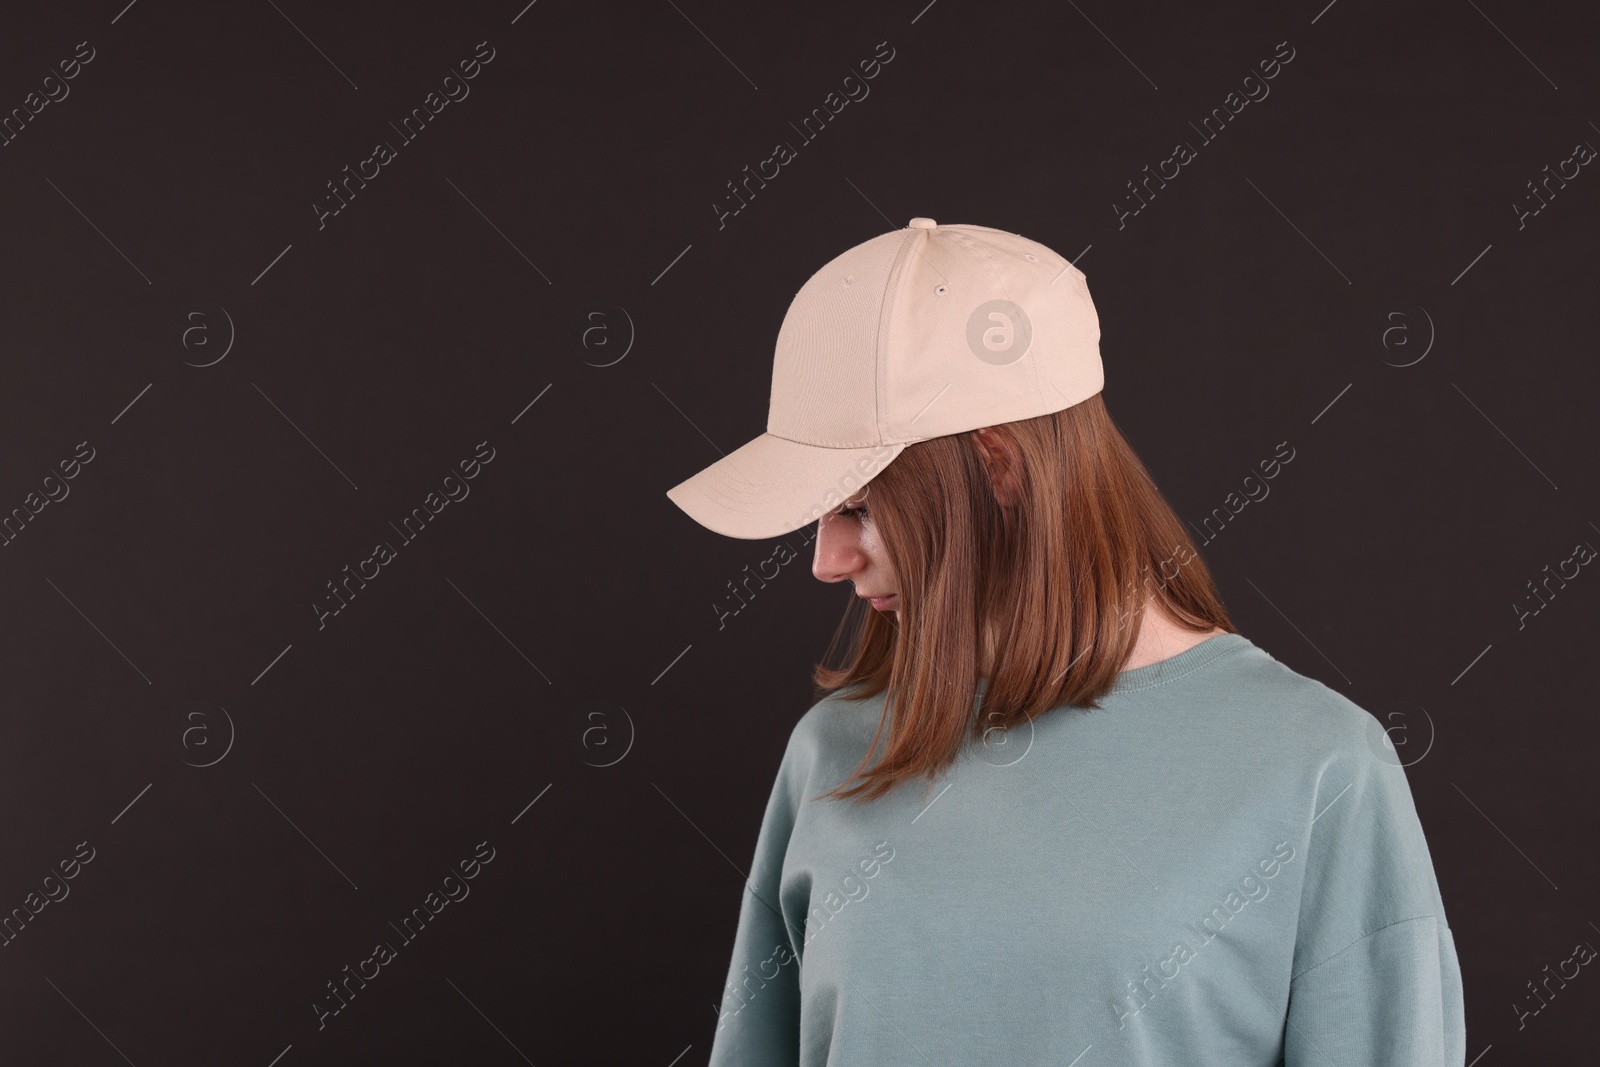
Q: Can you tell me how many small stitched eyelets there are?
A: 3